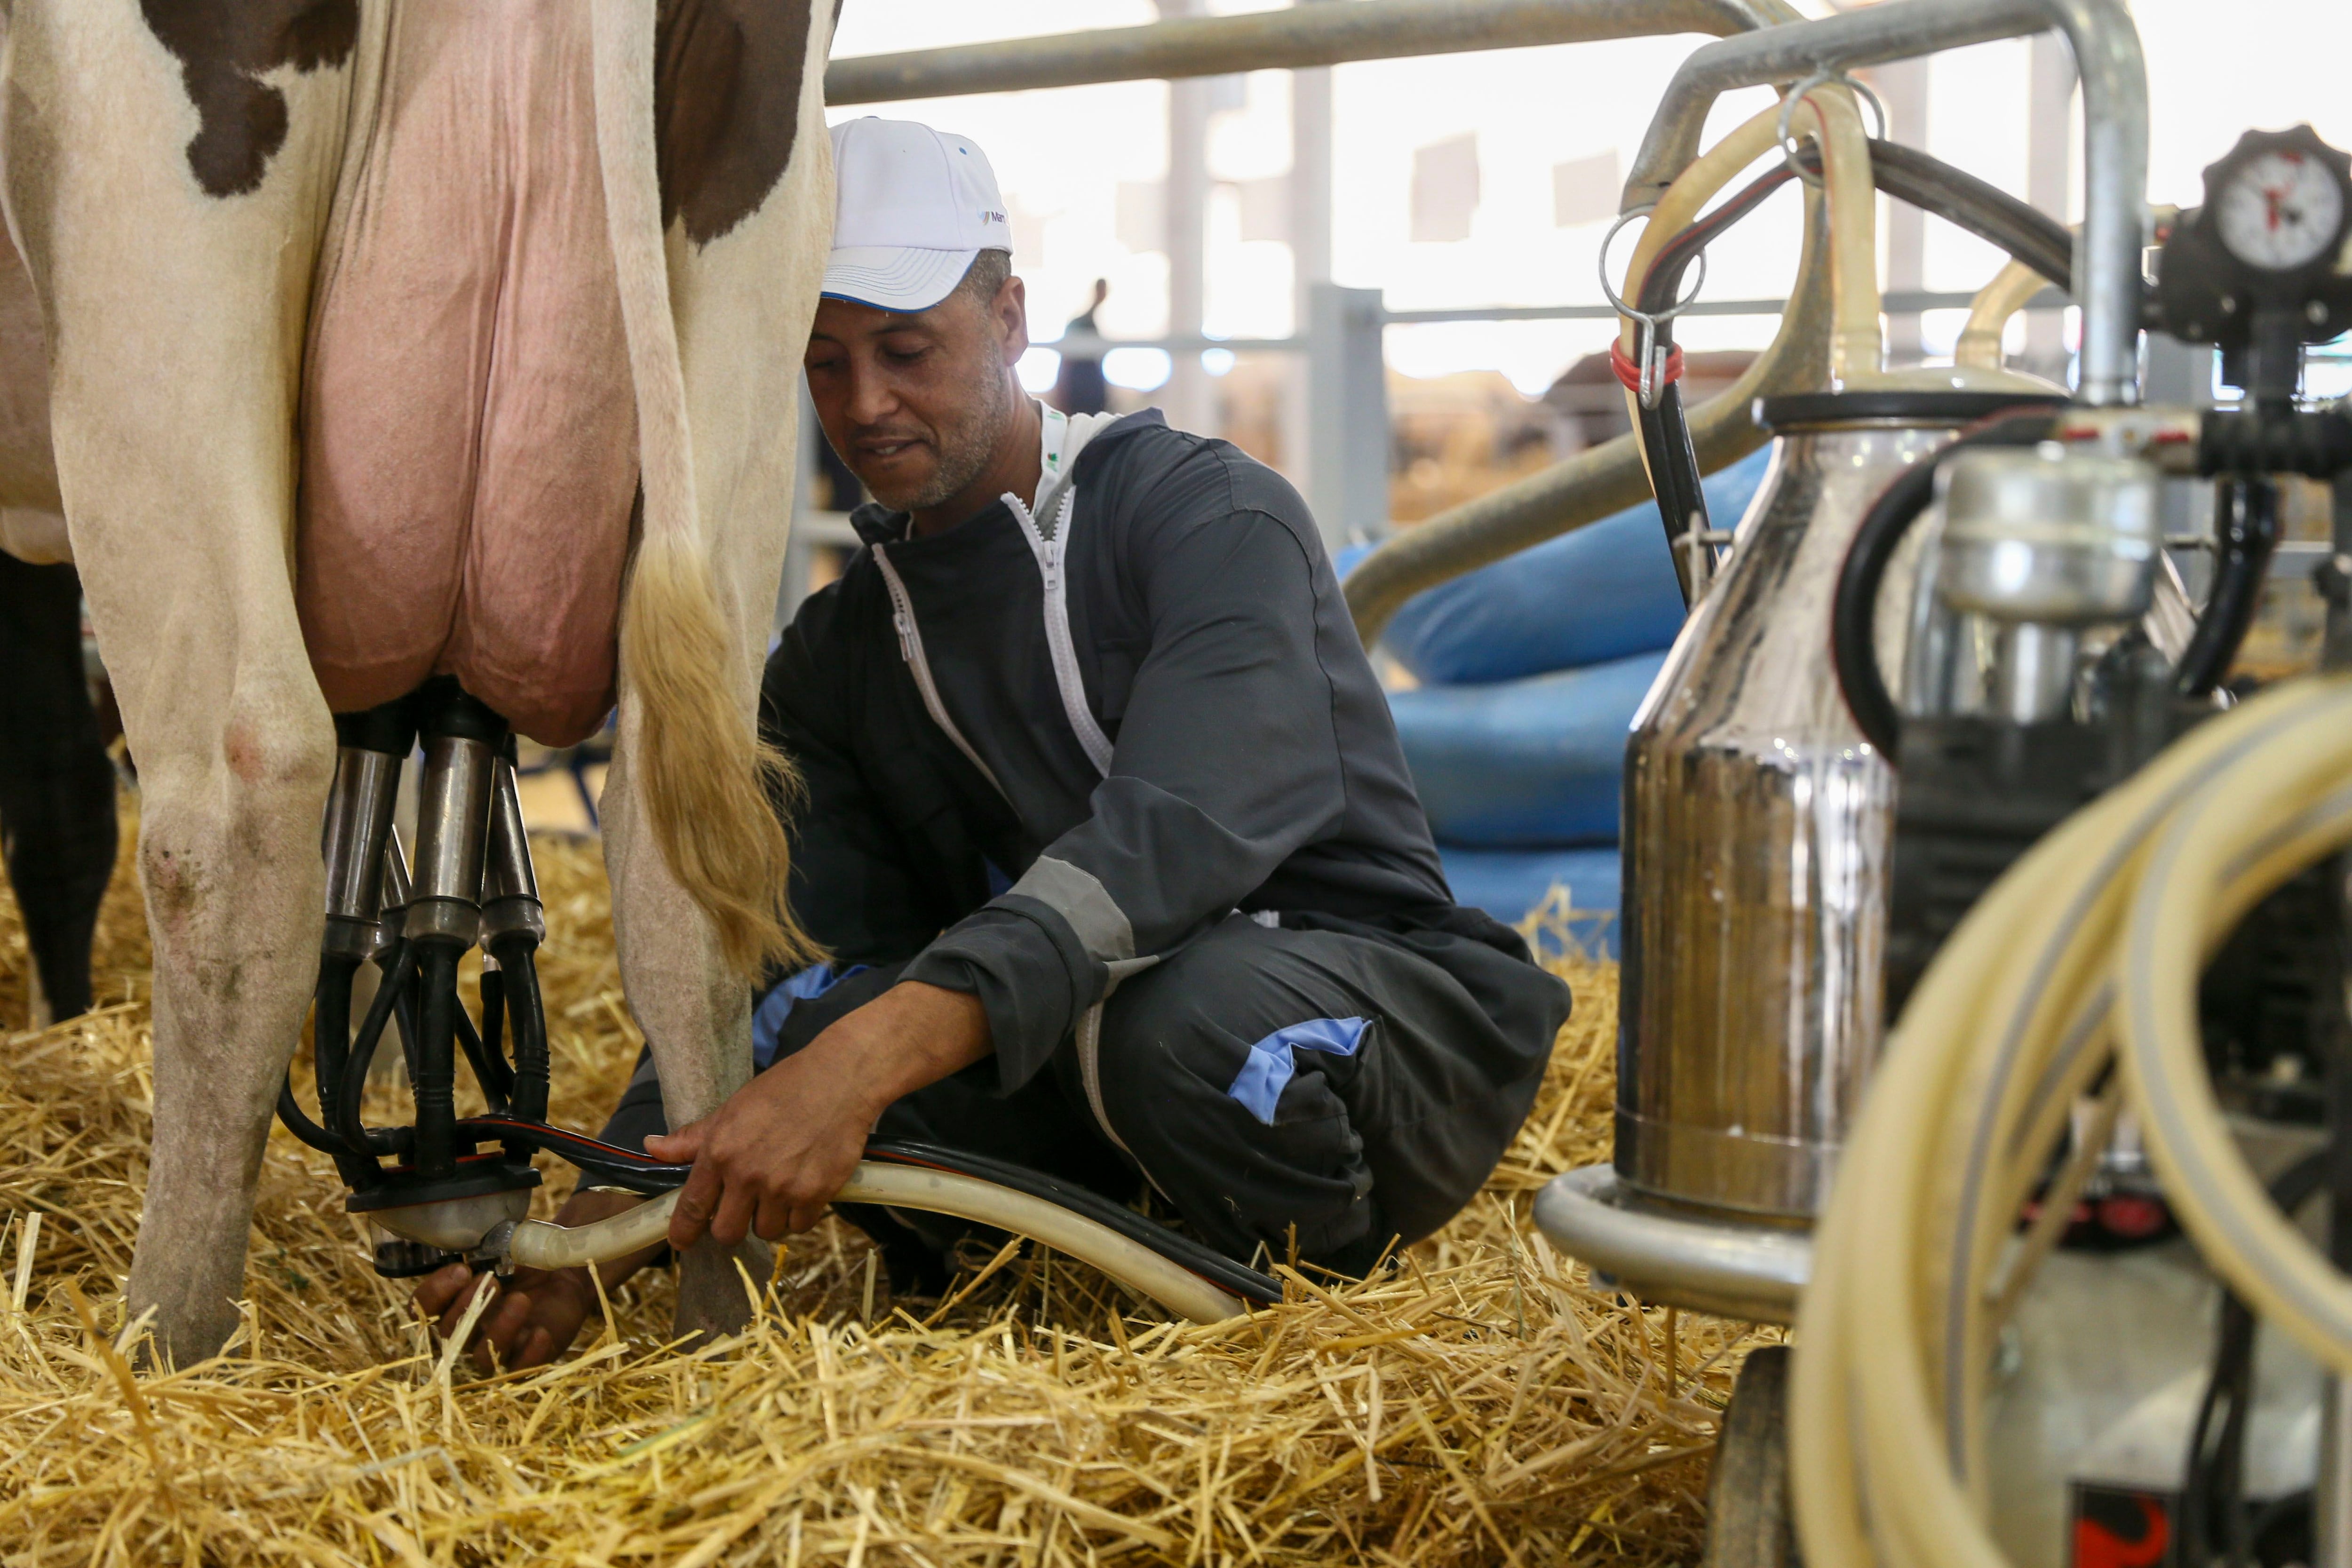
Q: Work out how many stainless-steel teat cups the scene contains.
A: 4